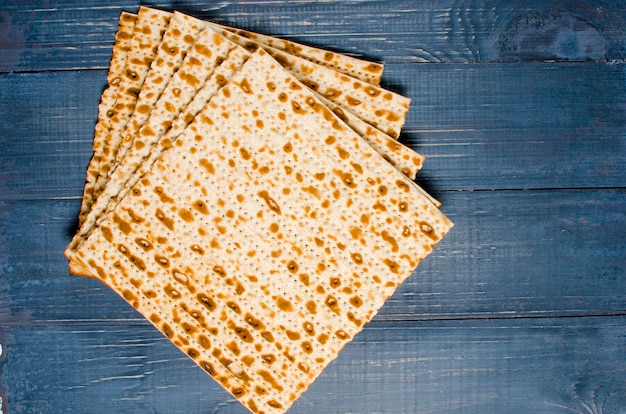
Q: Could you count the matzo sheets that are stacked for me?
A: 6